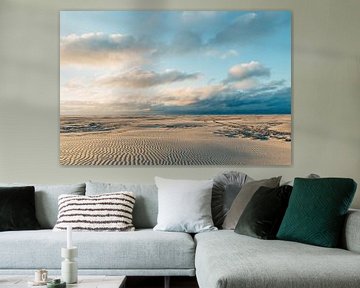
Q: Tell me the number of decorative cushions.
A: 7